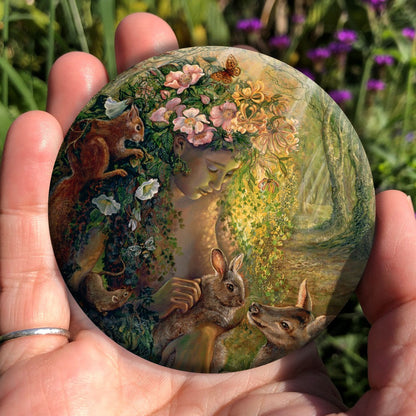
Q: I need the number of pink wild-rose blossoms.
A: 5